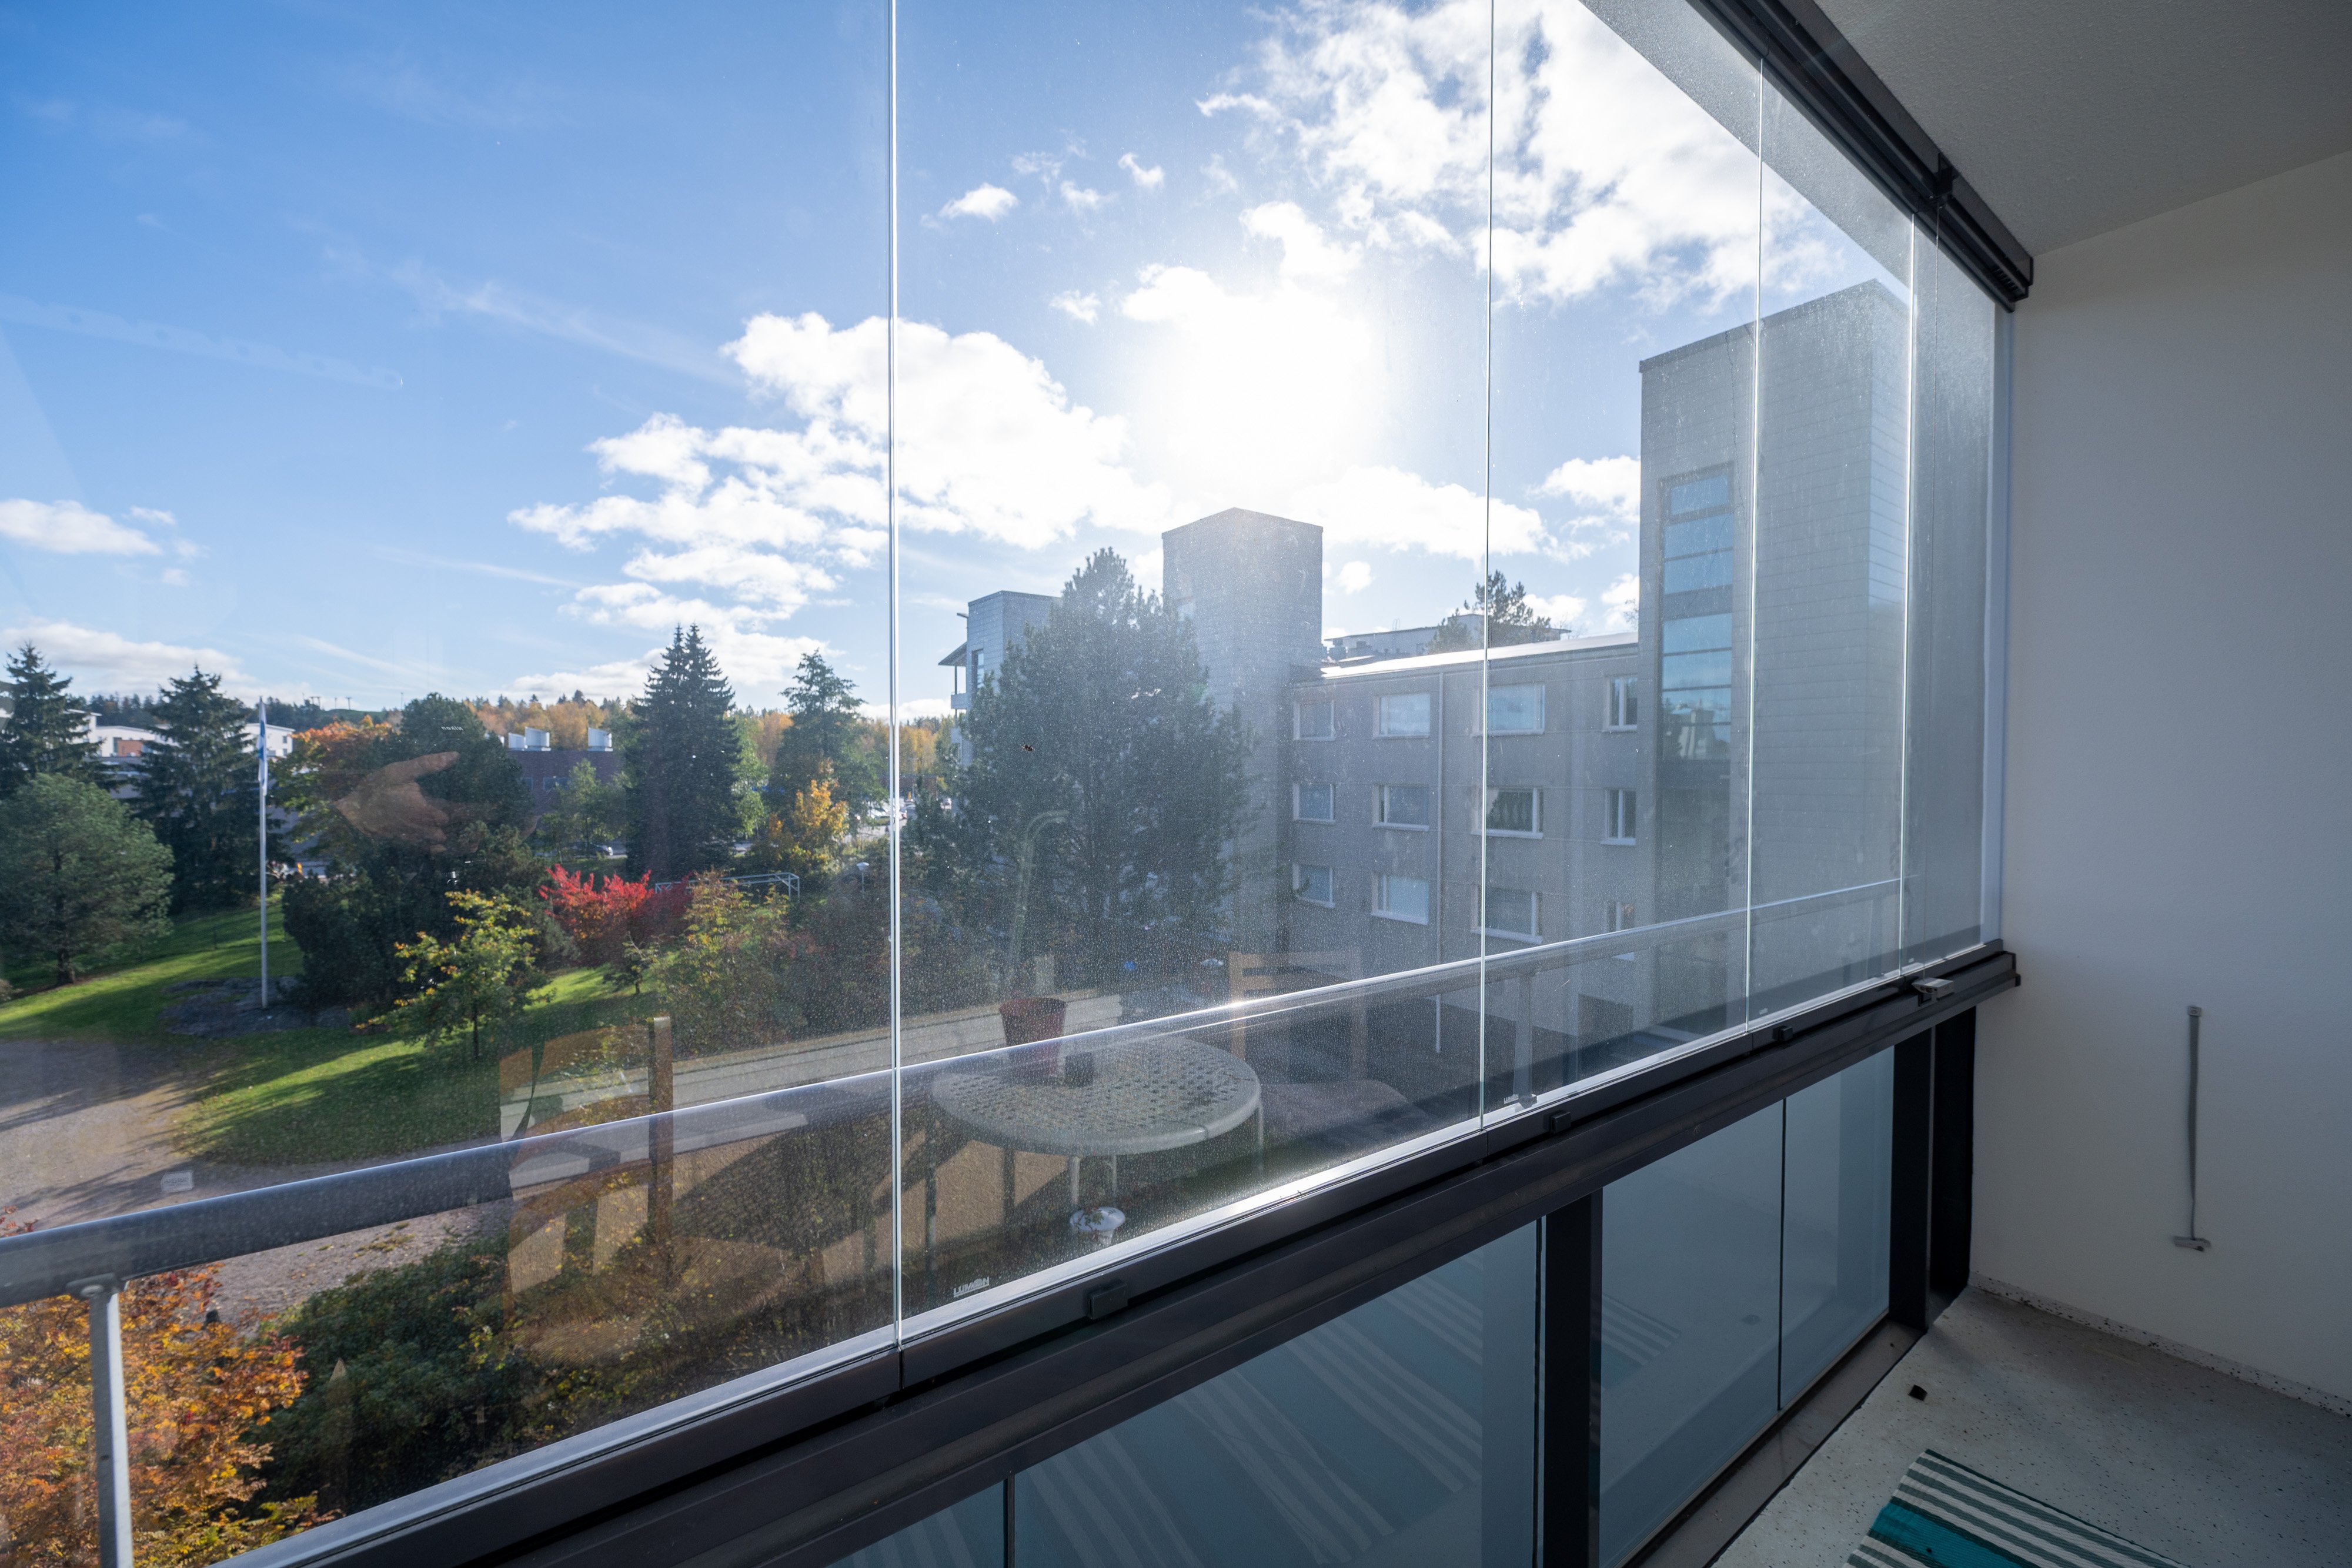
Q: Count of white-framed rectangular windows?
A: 12